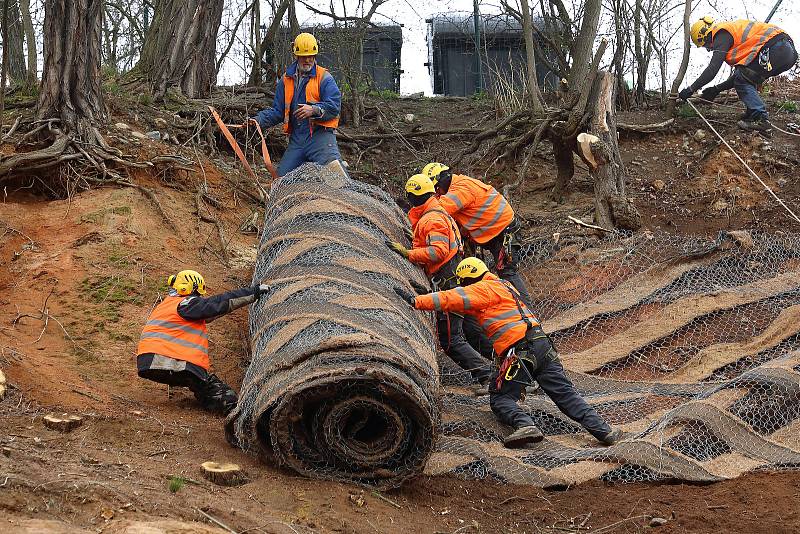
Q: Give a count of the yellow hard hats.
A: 6